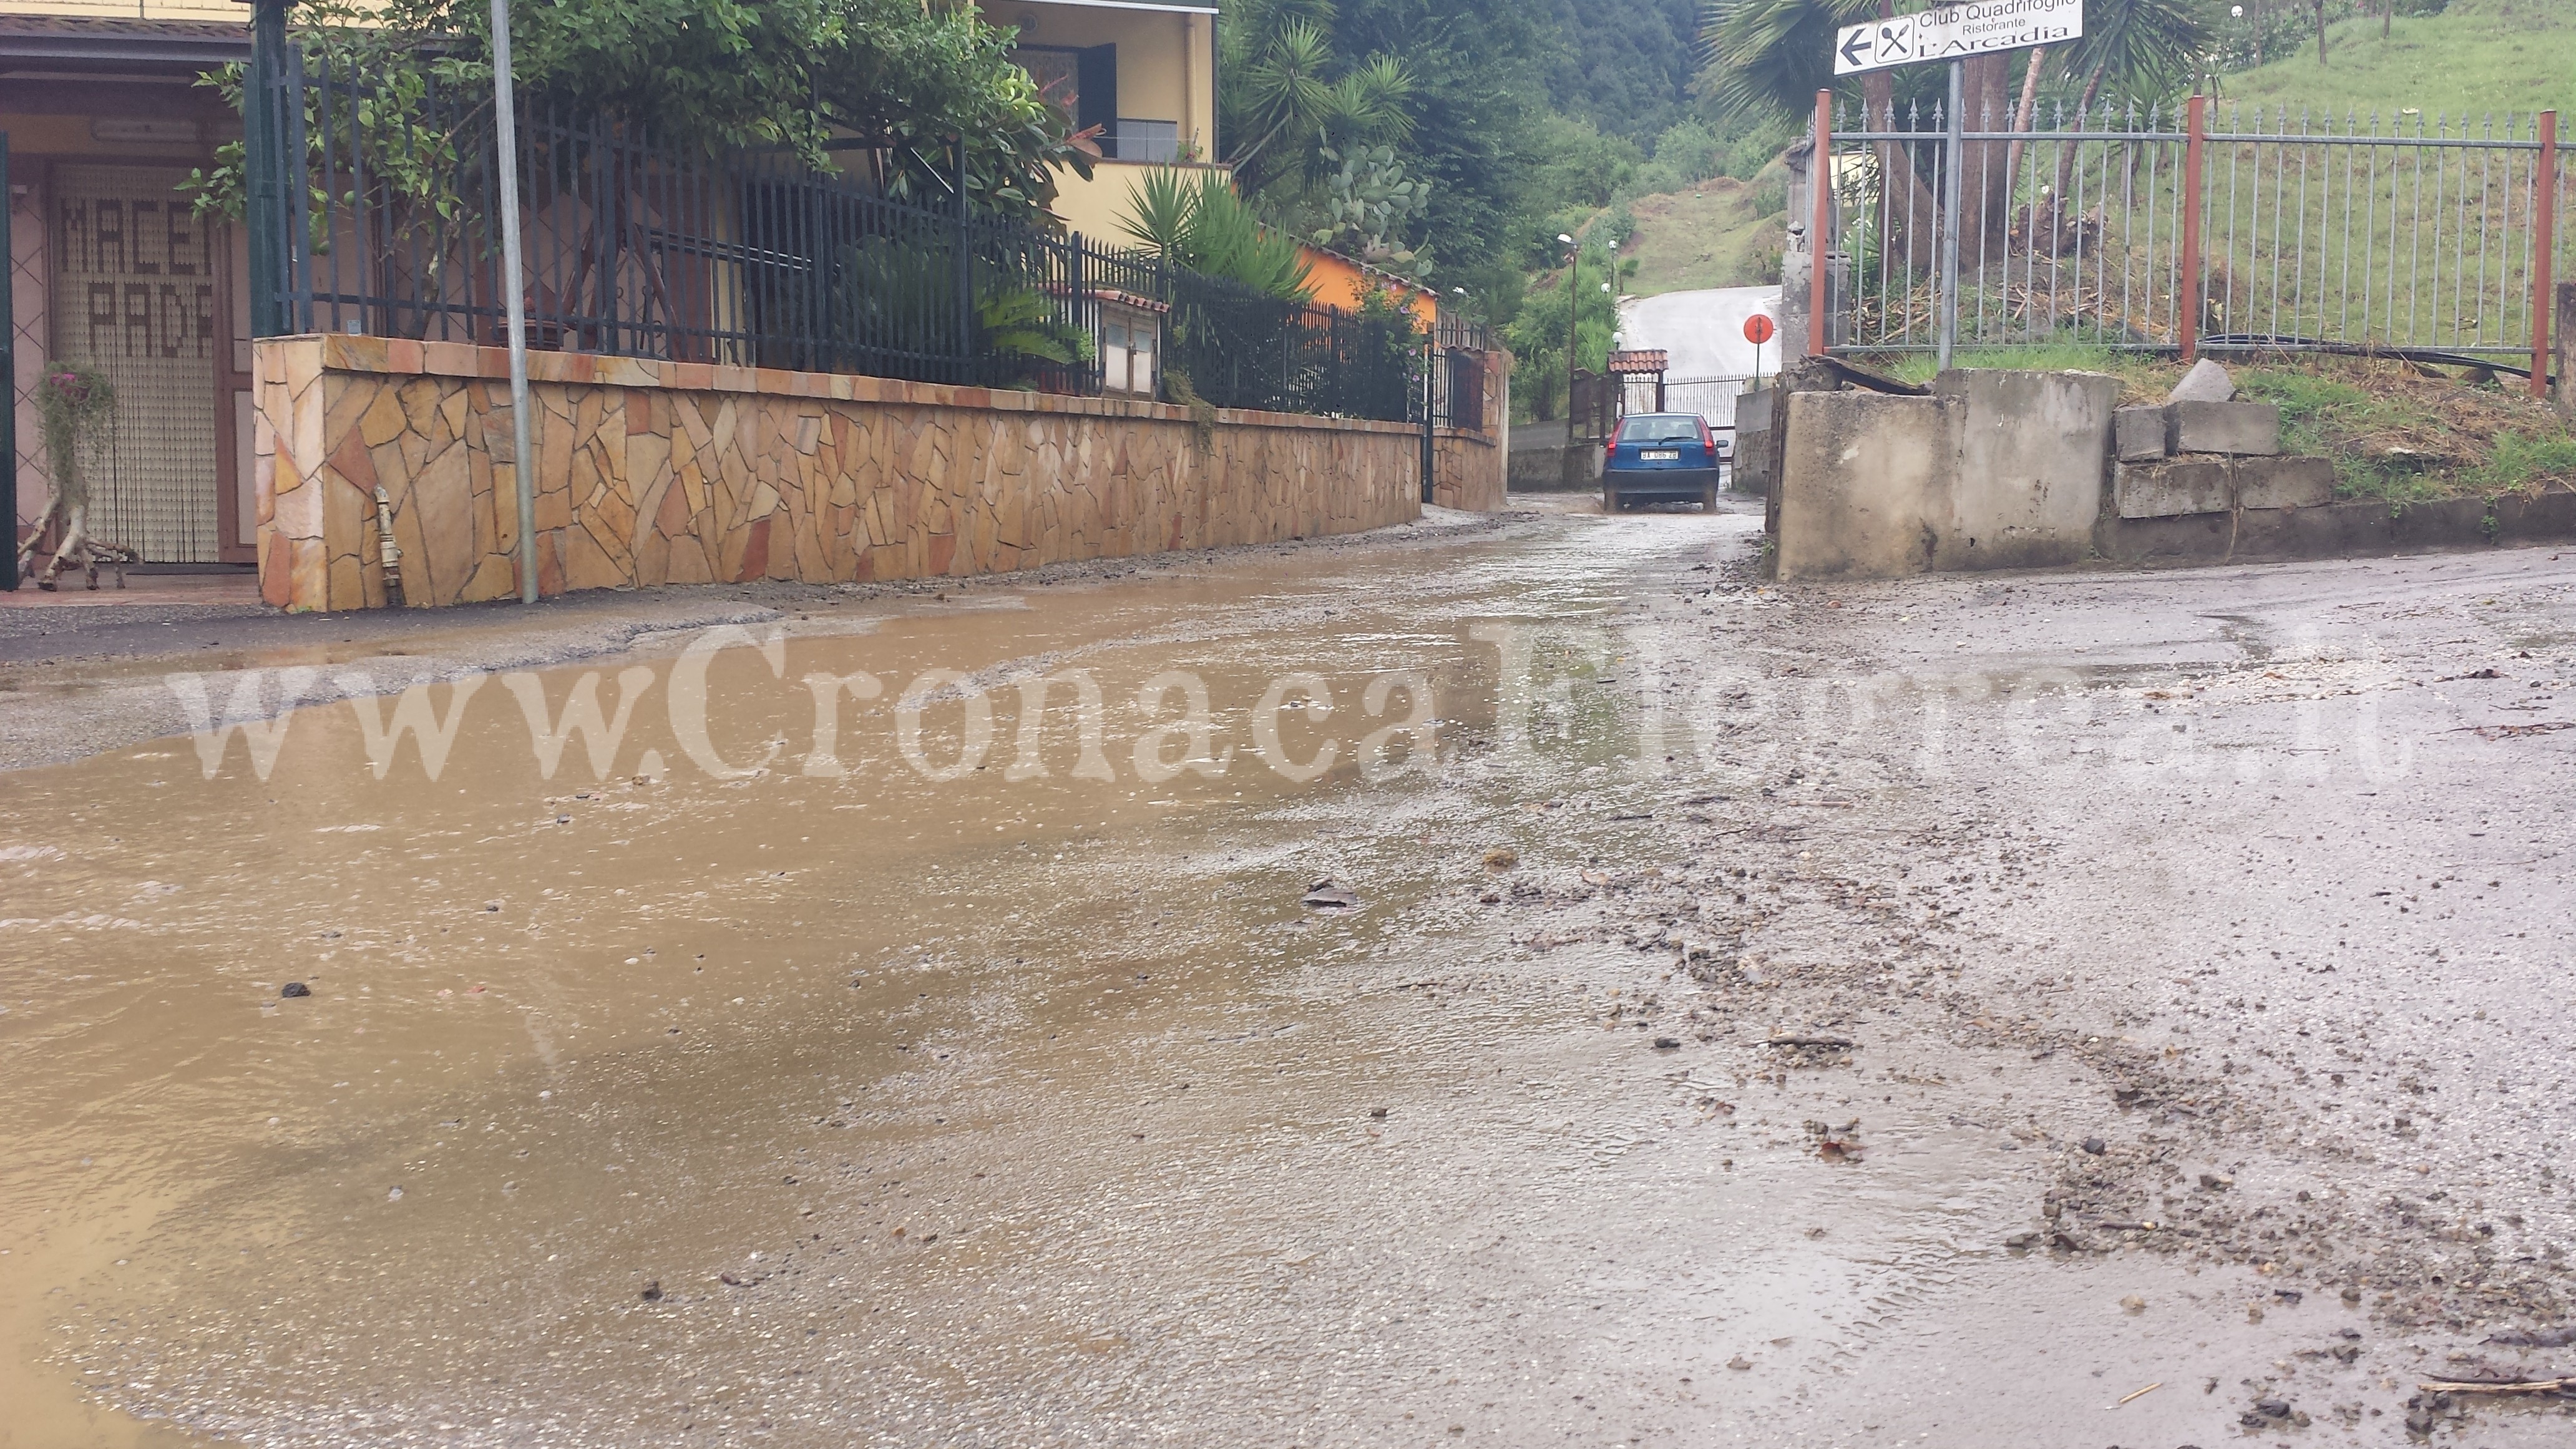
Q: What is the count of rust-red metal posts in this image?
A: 3